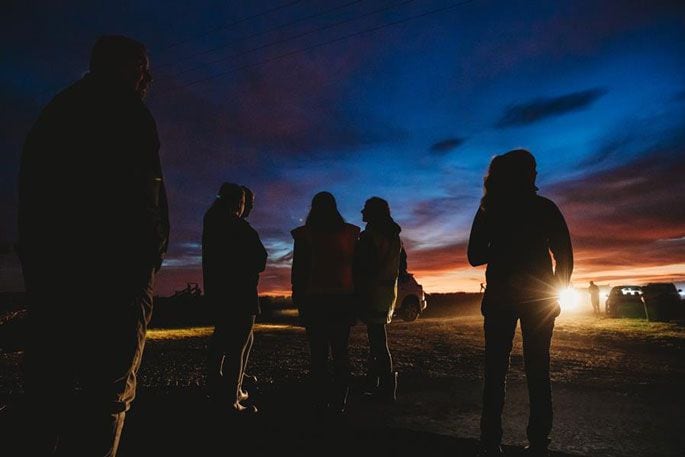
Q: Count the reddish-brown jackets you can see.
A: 1